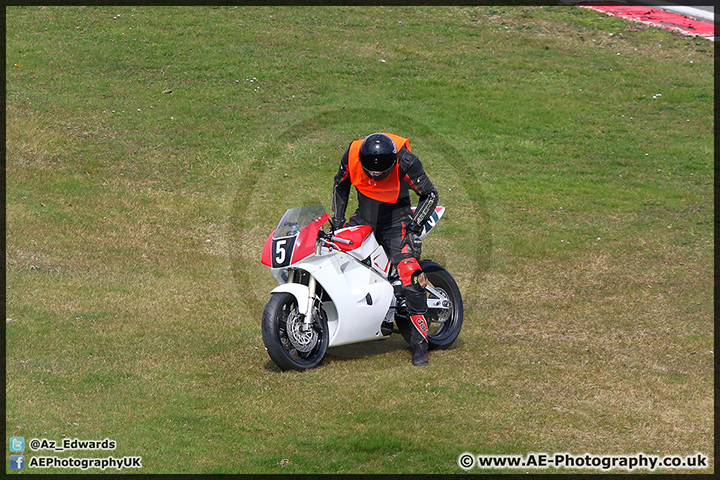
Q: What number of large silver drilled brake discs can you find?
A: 1